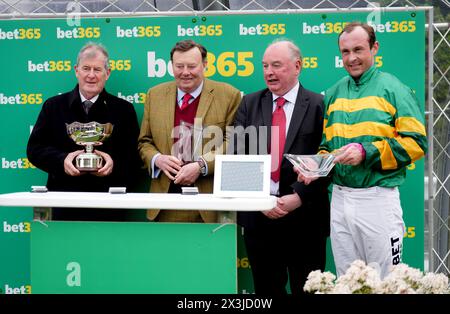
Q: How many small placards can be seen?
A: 3